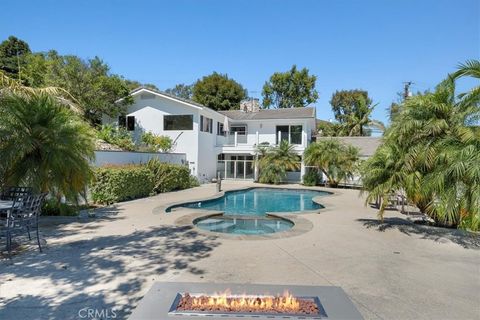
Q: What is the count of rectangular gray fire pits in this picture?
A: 1